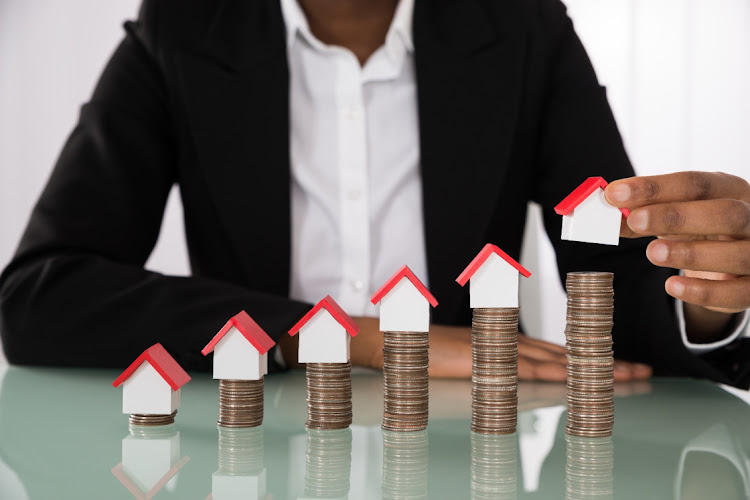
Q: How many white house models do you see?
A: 6